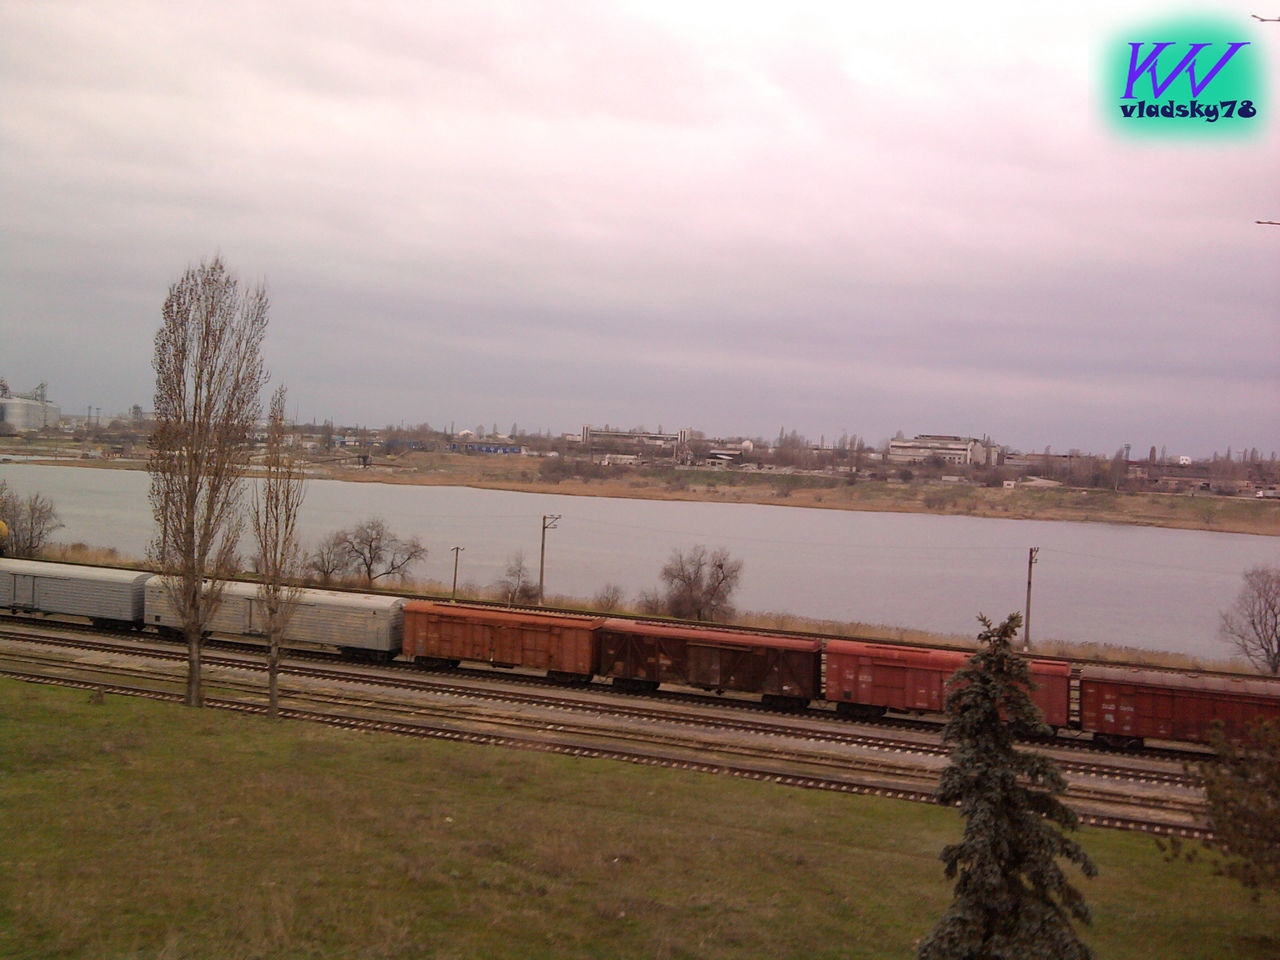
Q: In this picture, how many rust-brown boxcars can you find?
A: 4